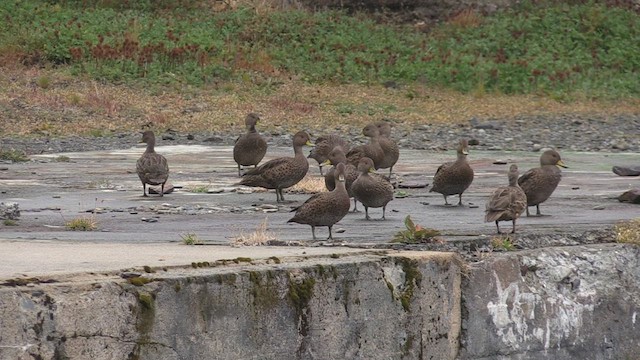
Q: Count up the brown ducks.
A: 12